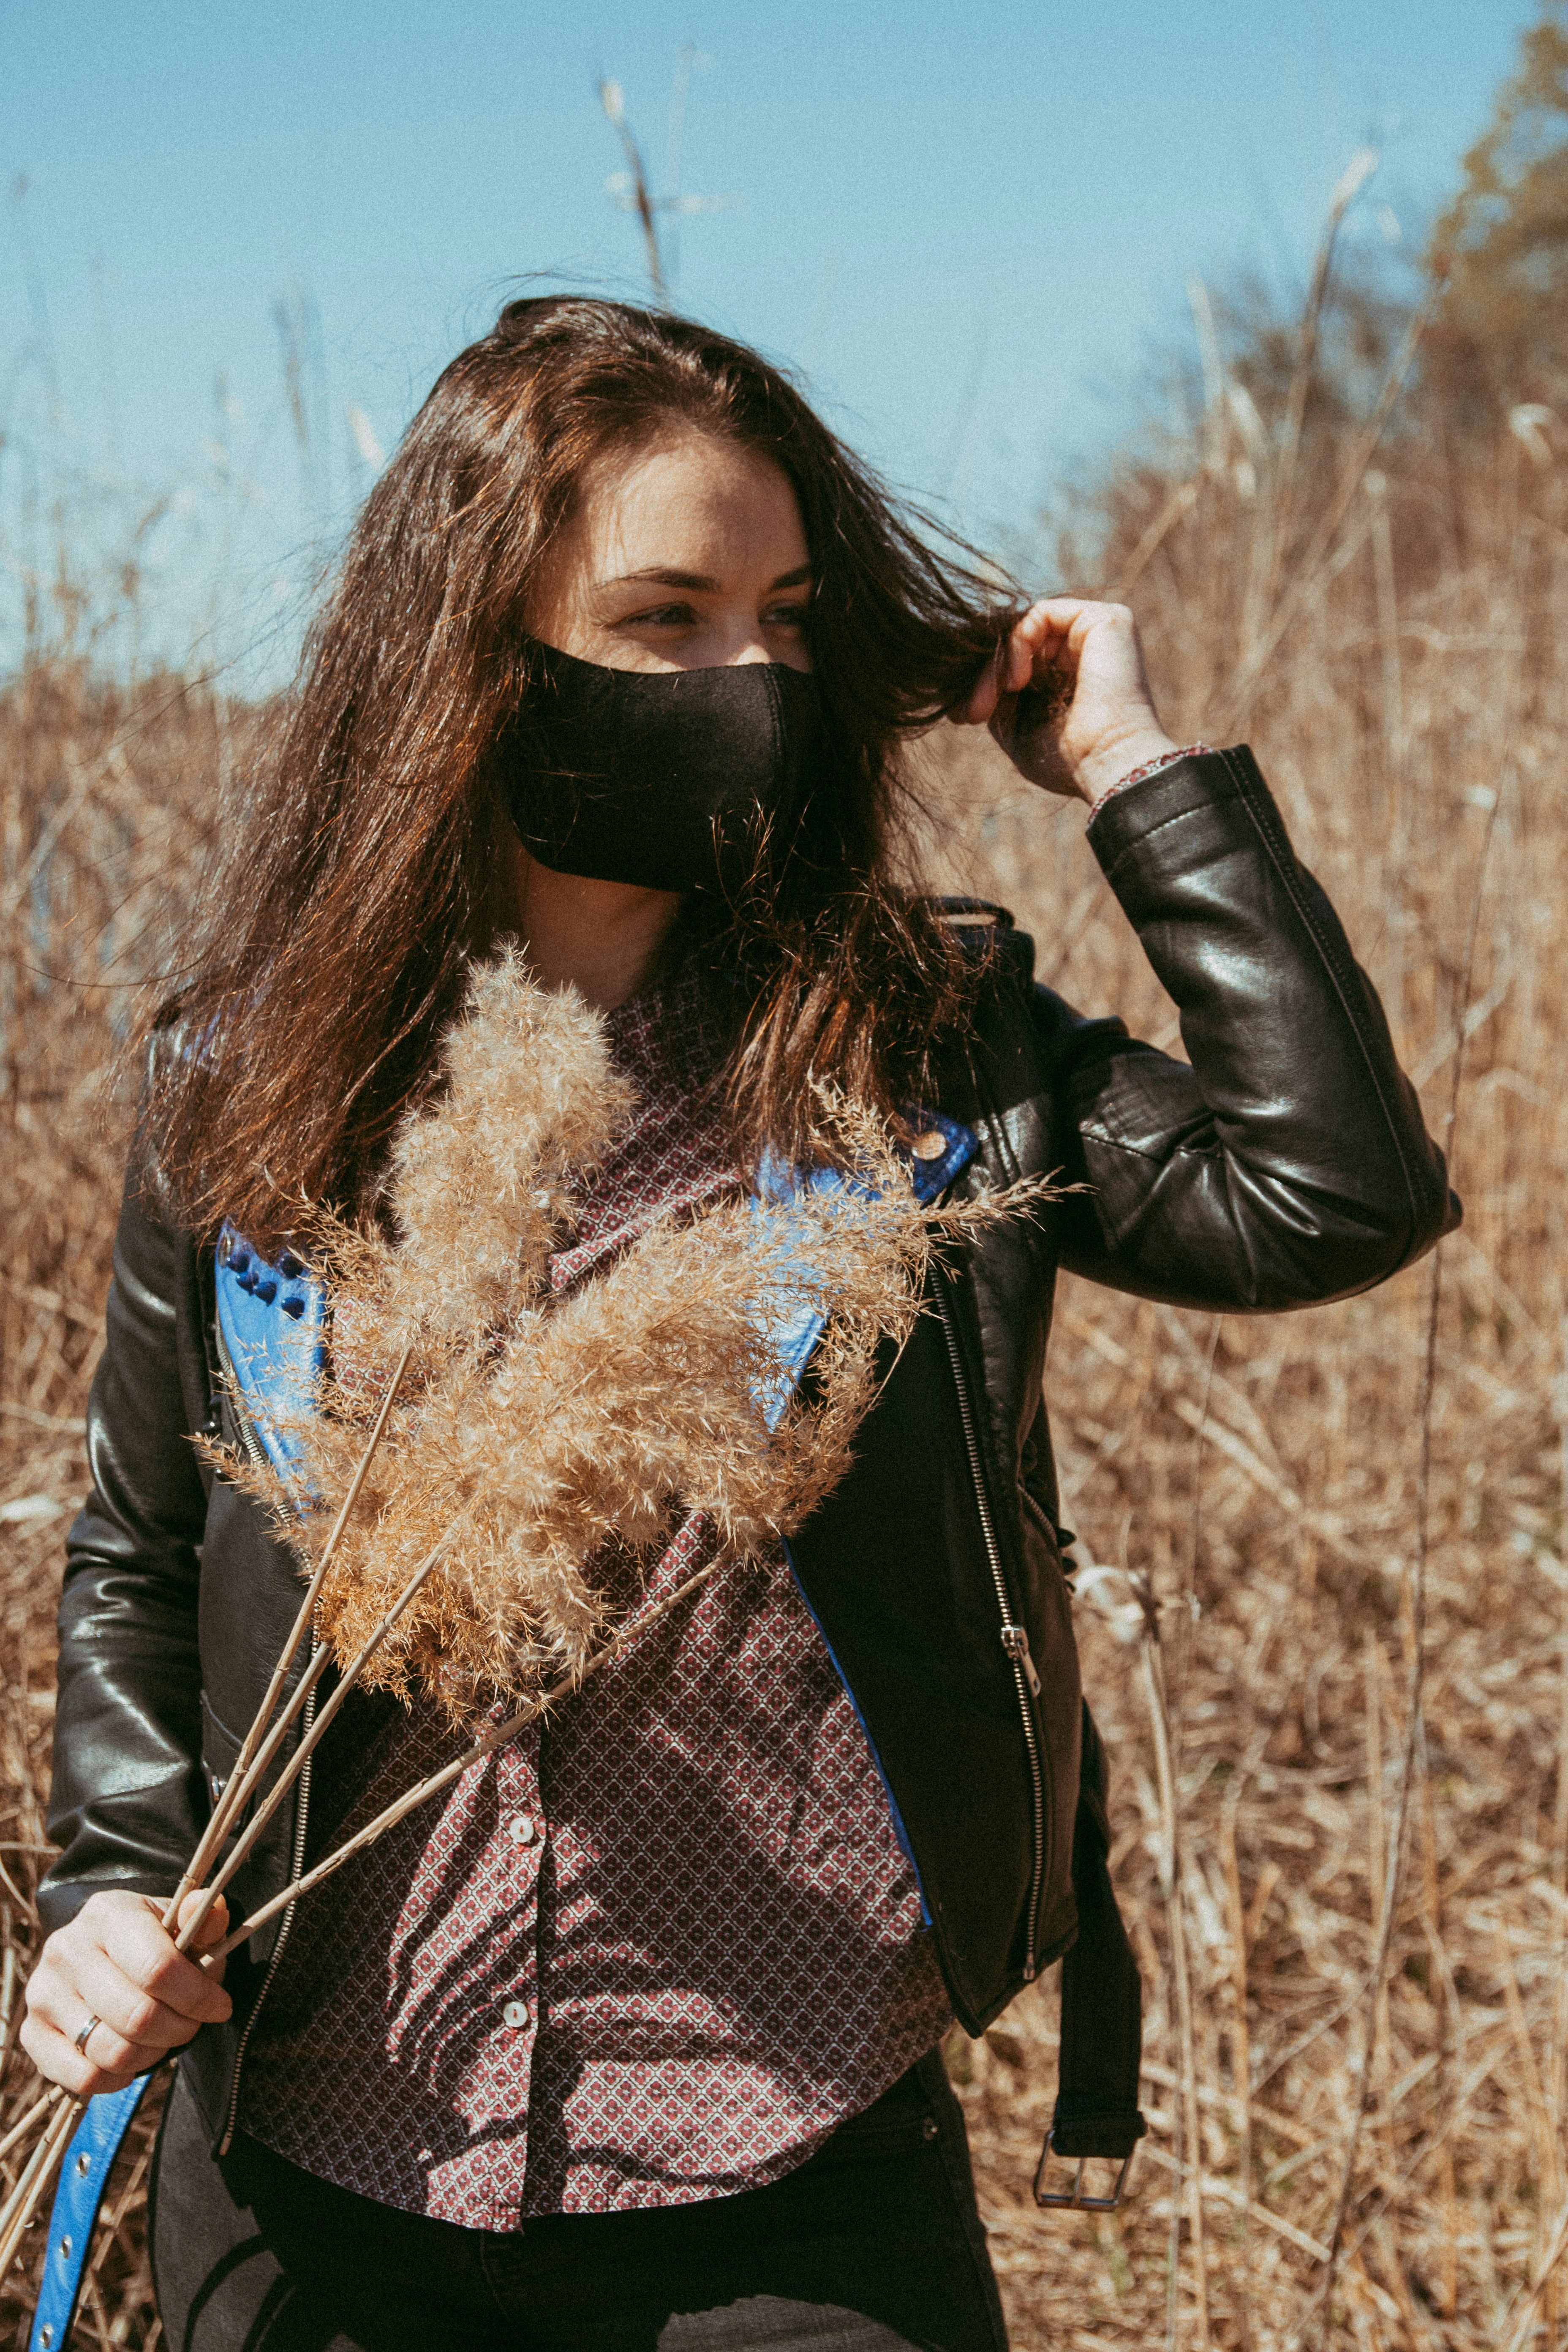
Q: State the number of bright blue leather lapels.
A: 2